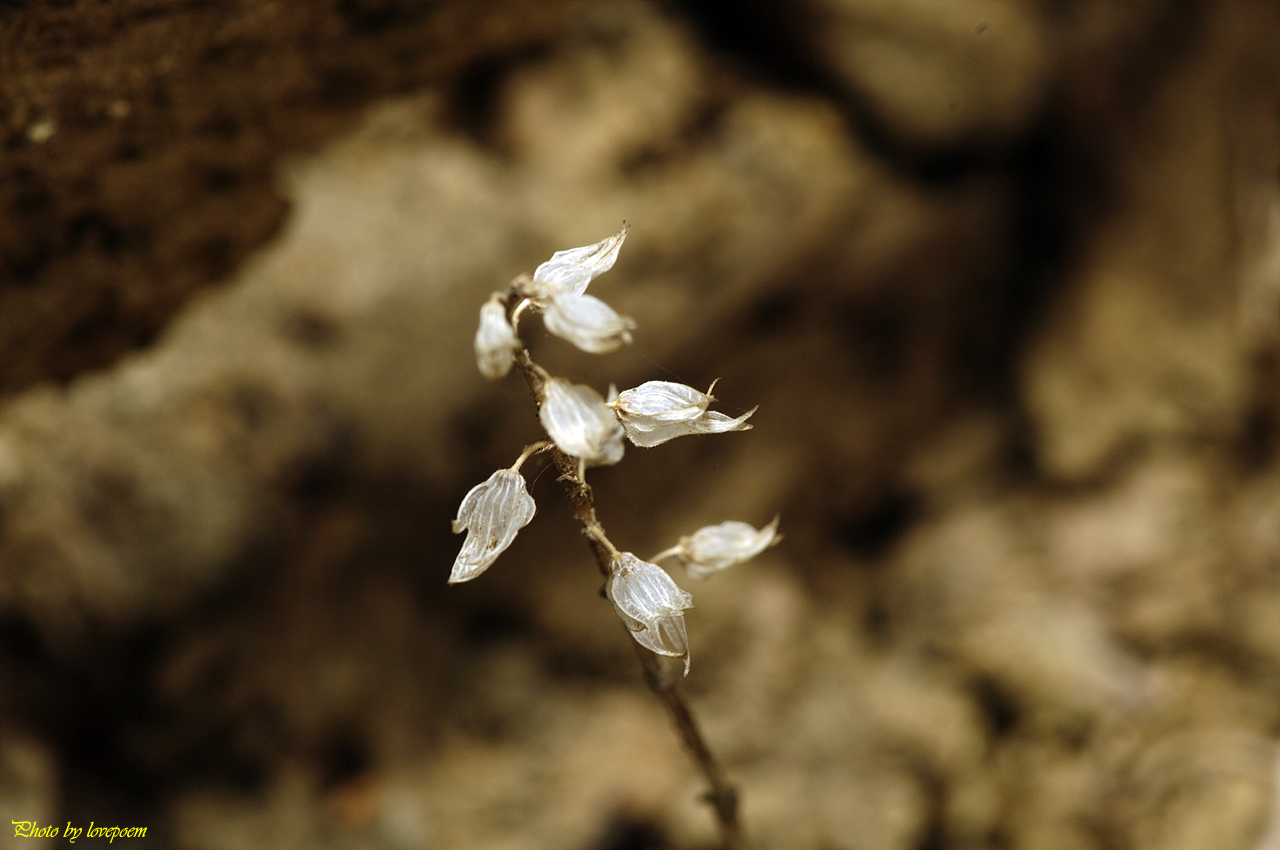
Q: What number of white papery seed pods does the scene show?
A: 8